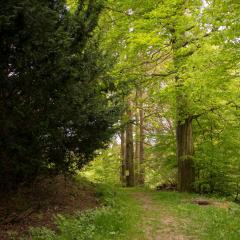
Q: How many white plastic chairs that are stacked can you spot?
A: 0